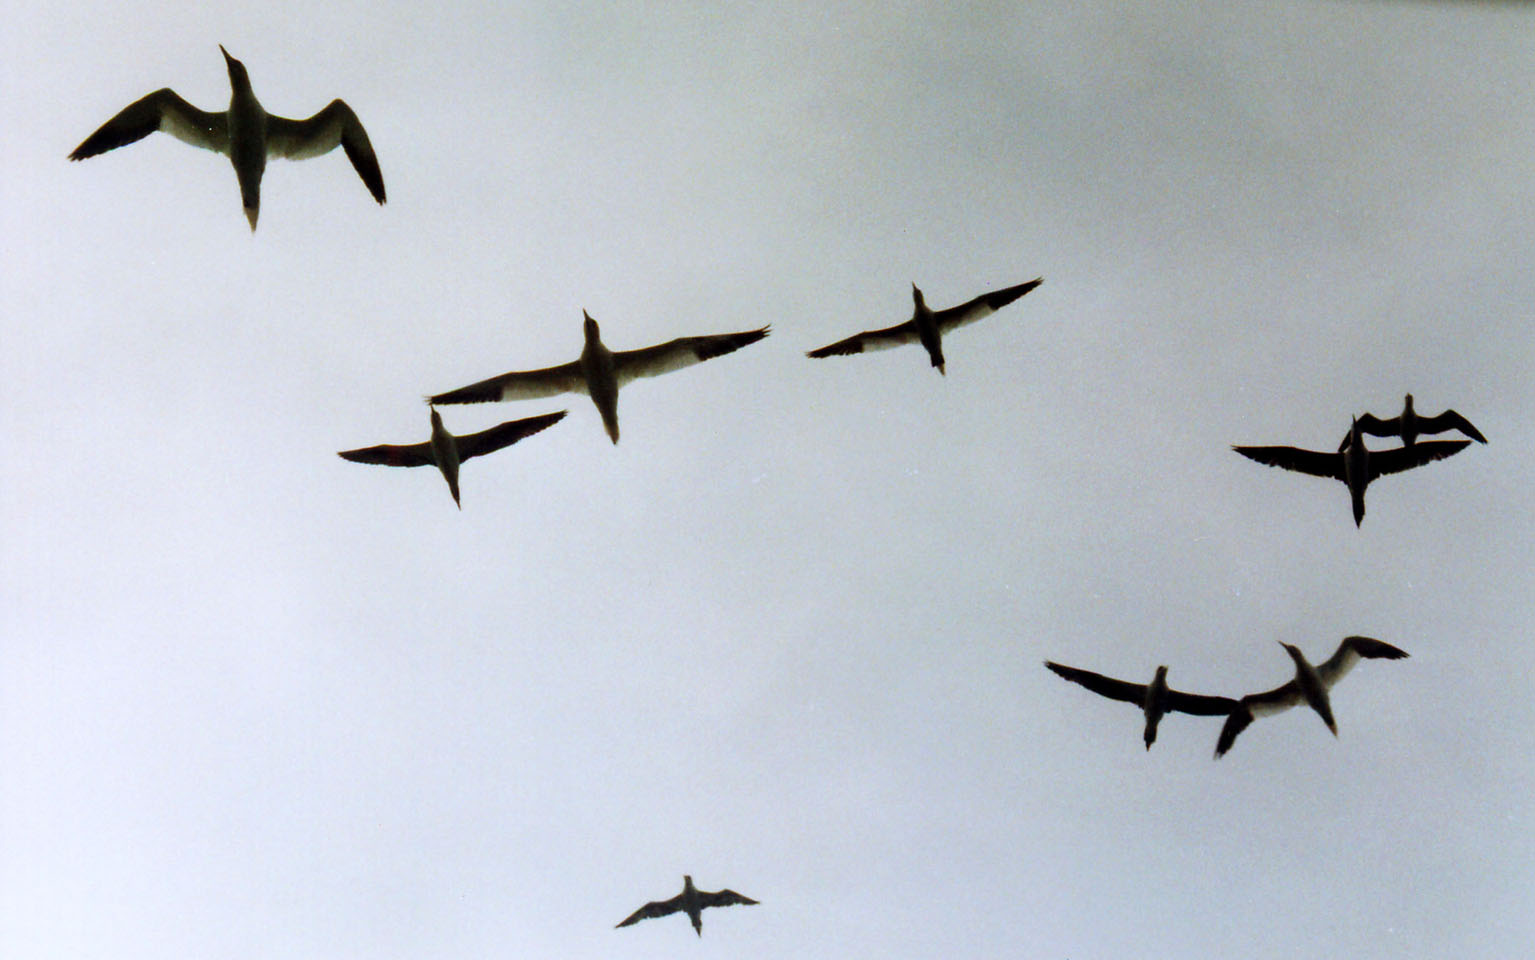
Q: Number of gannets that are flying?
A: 9